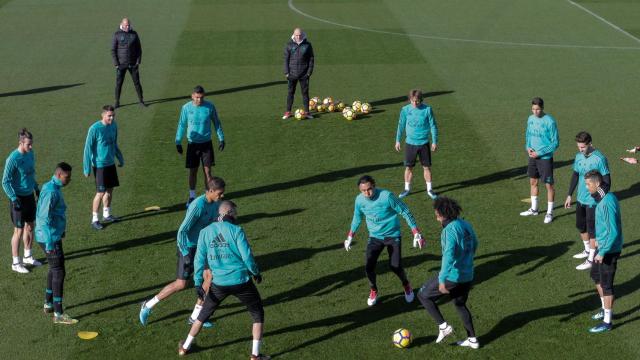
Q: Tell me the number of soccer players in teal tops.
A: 12